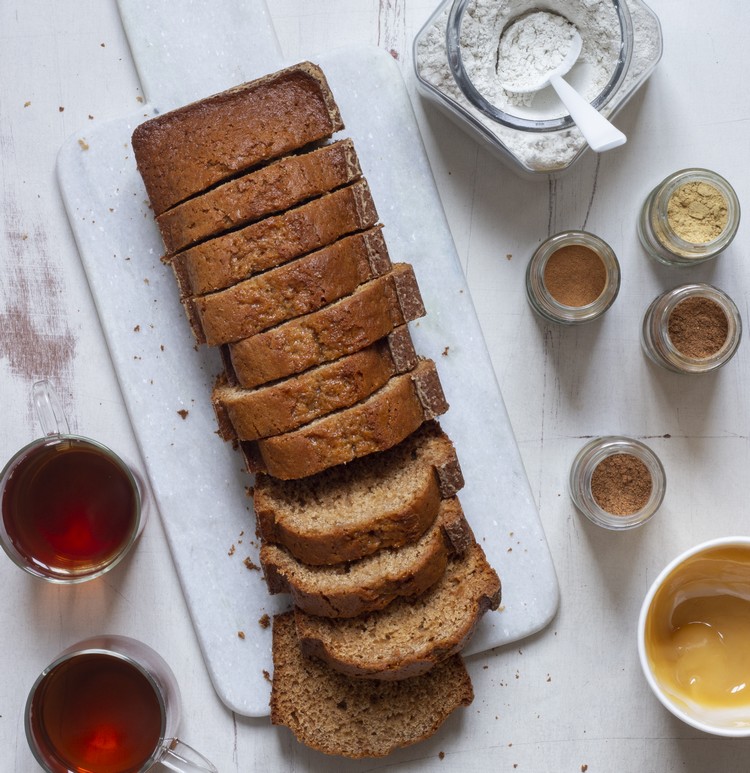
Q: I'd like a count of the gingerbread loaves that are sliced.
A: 1